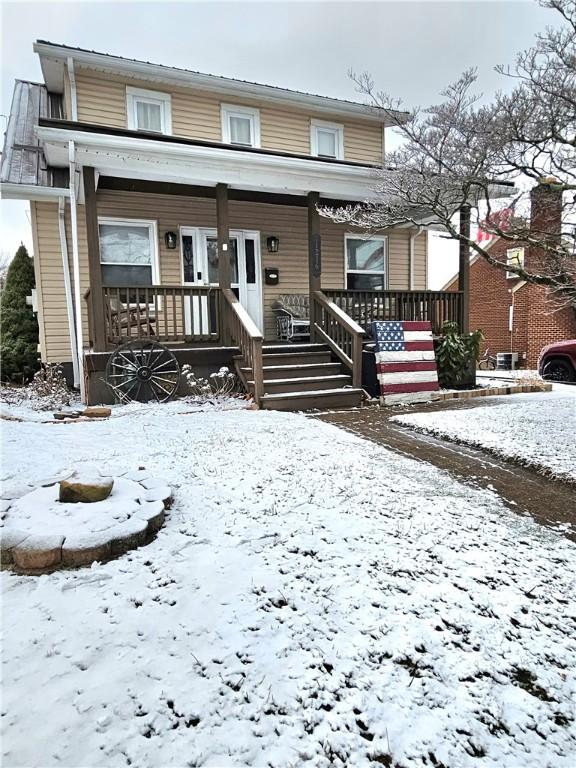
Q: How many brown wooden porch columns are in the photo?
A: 4